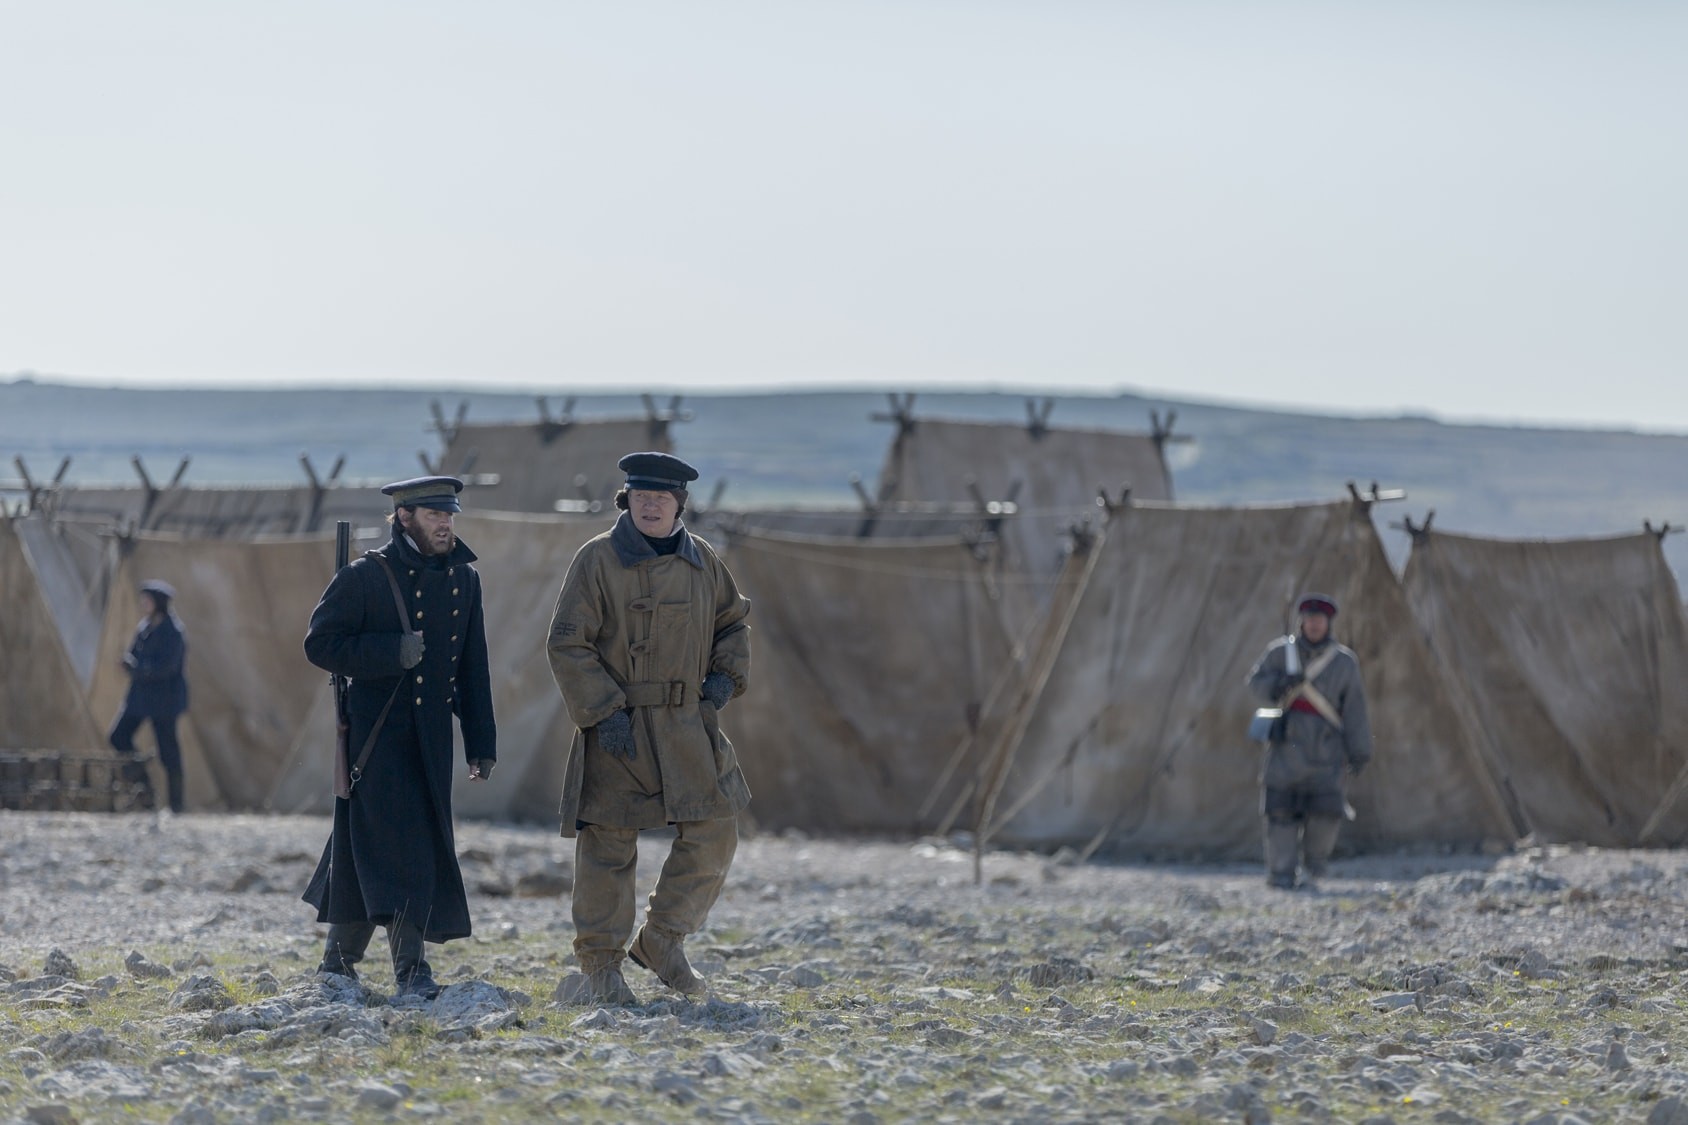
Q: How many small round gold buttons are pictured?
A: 13